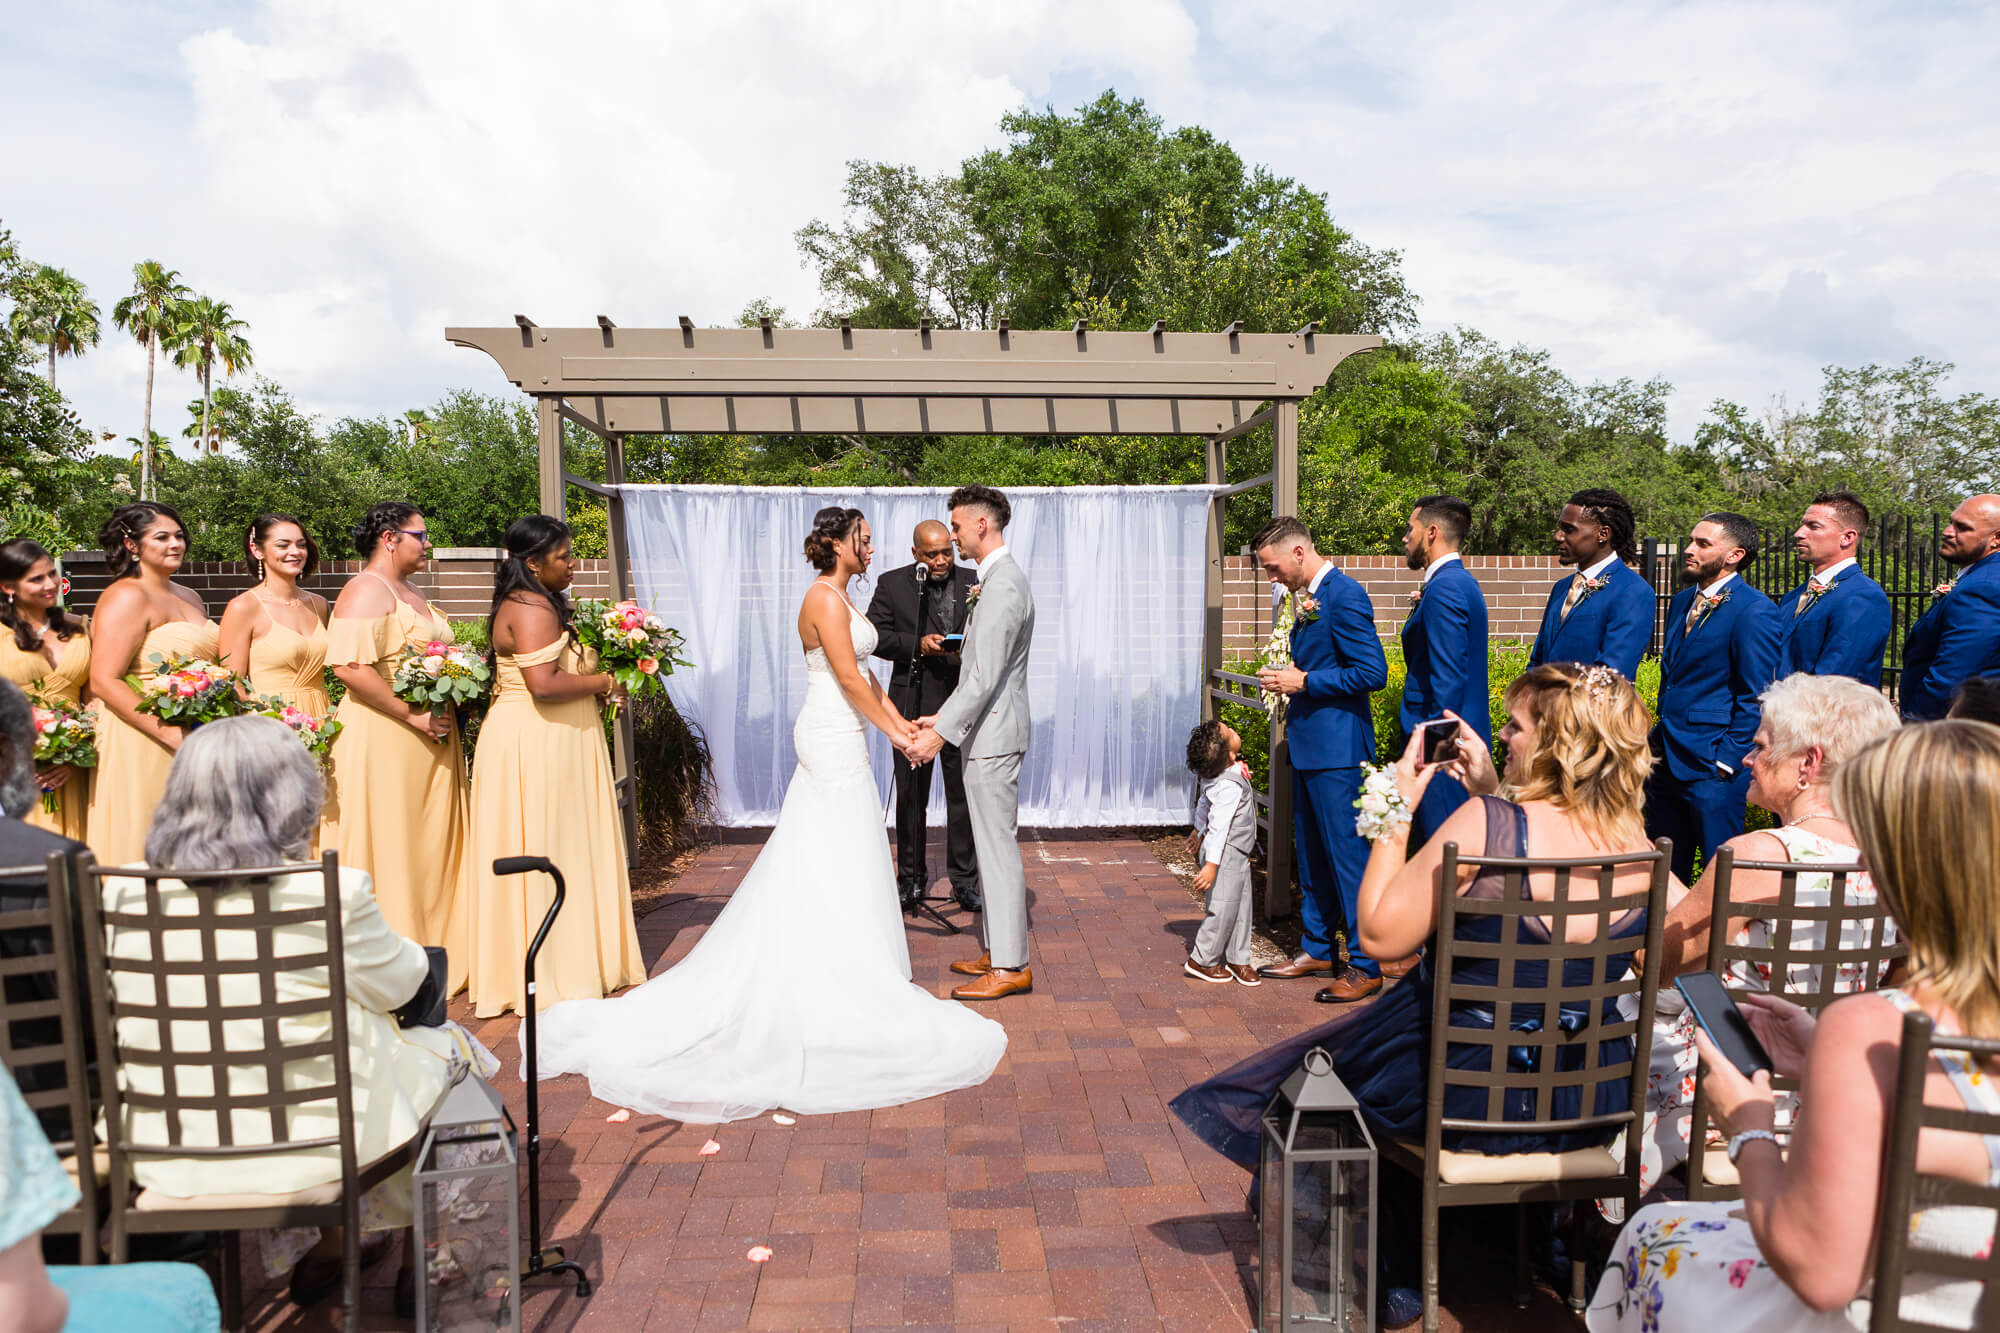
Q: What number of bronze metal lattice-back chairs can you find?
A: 5